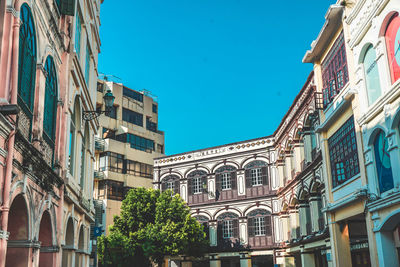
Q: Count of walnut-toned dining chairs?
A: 0